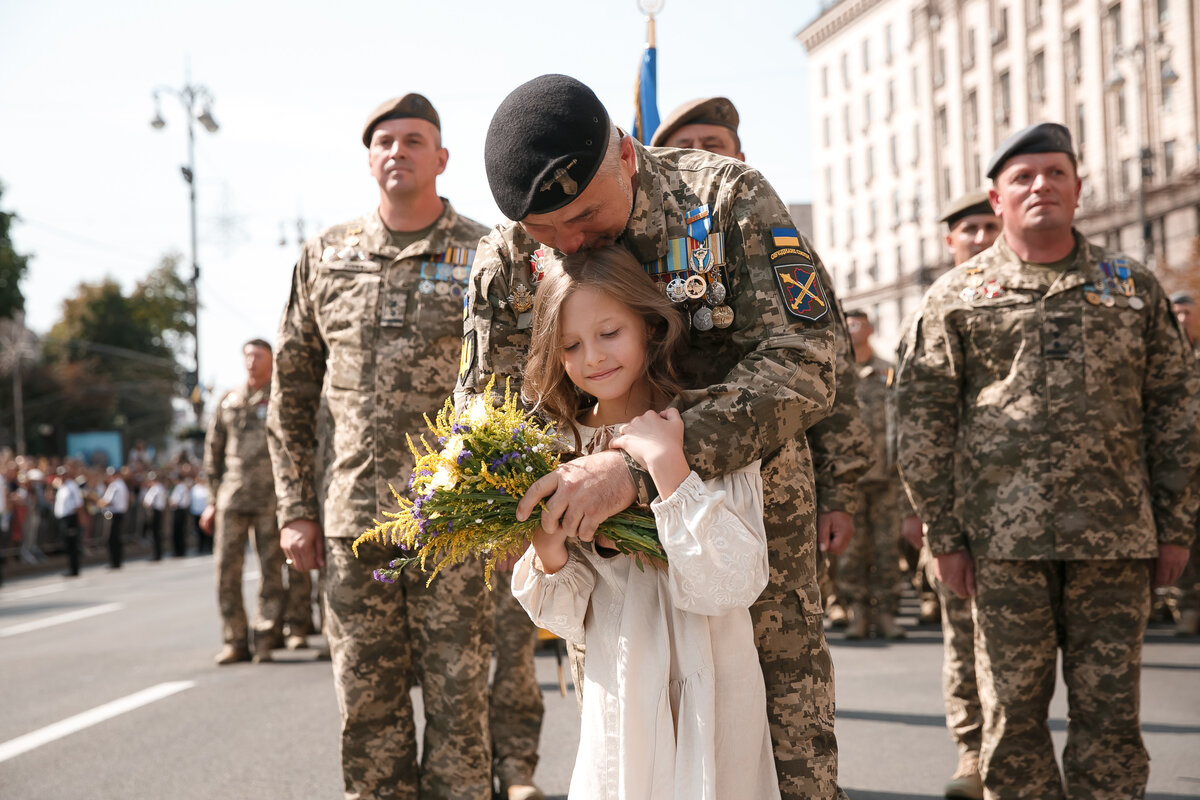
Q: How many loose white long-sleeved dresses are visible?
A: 1